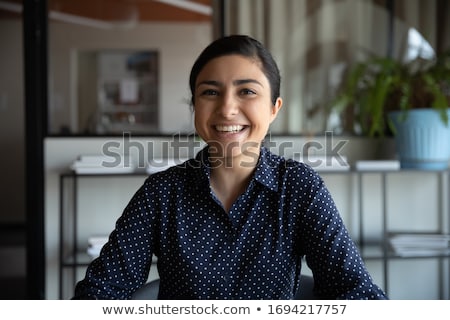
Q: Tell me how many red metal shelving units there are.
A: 0